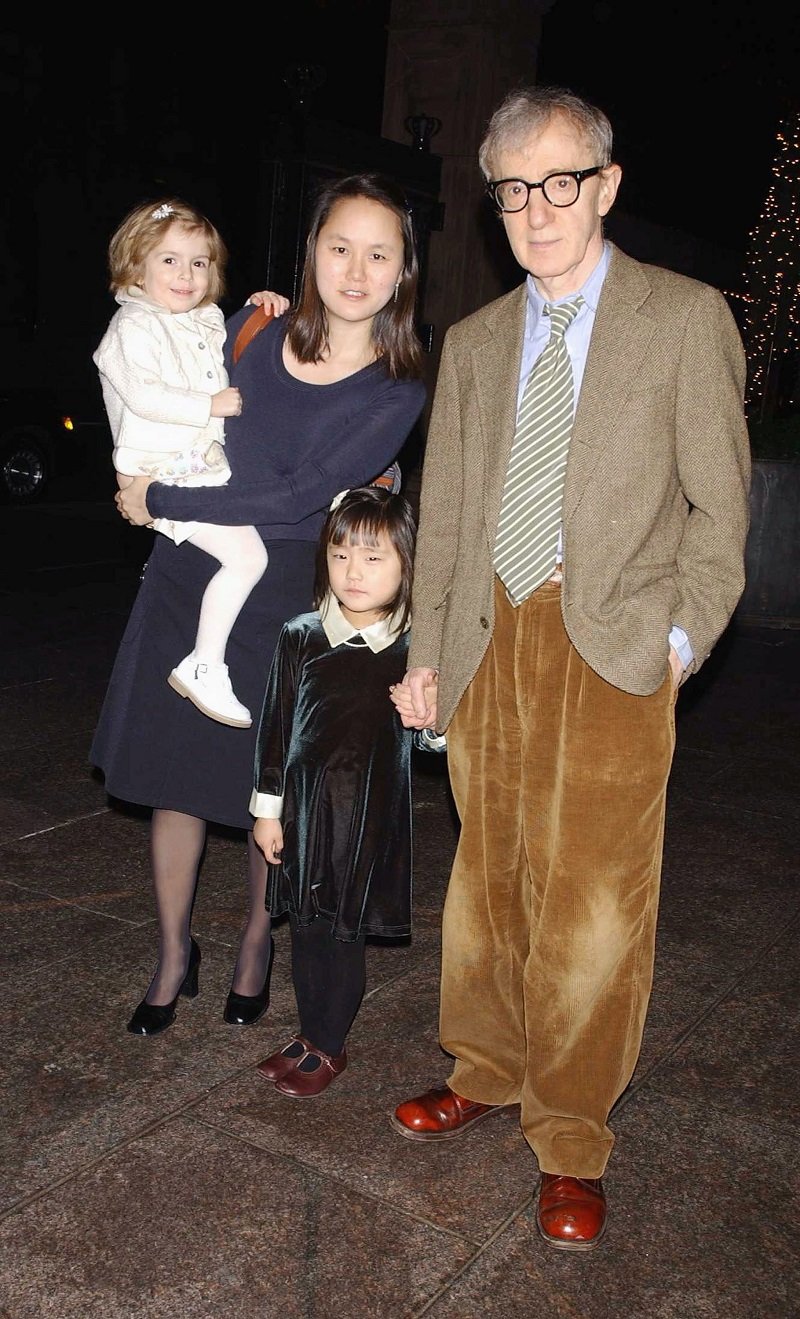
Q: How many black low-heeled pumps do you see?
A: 2